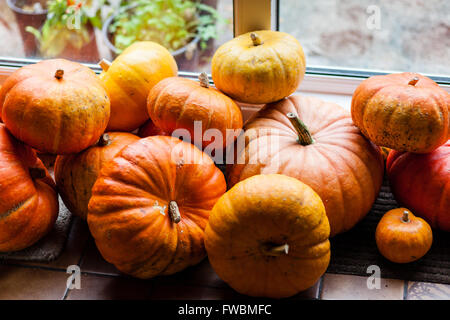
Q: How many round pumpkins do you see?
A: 12